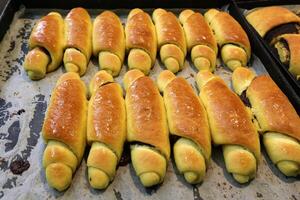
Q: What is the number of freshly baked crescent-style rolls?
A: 13